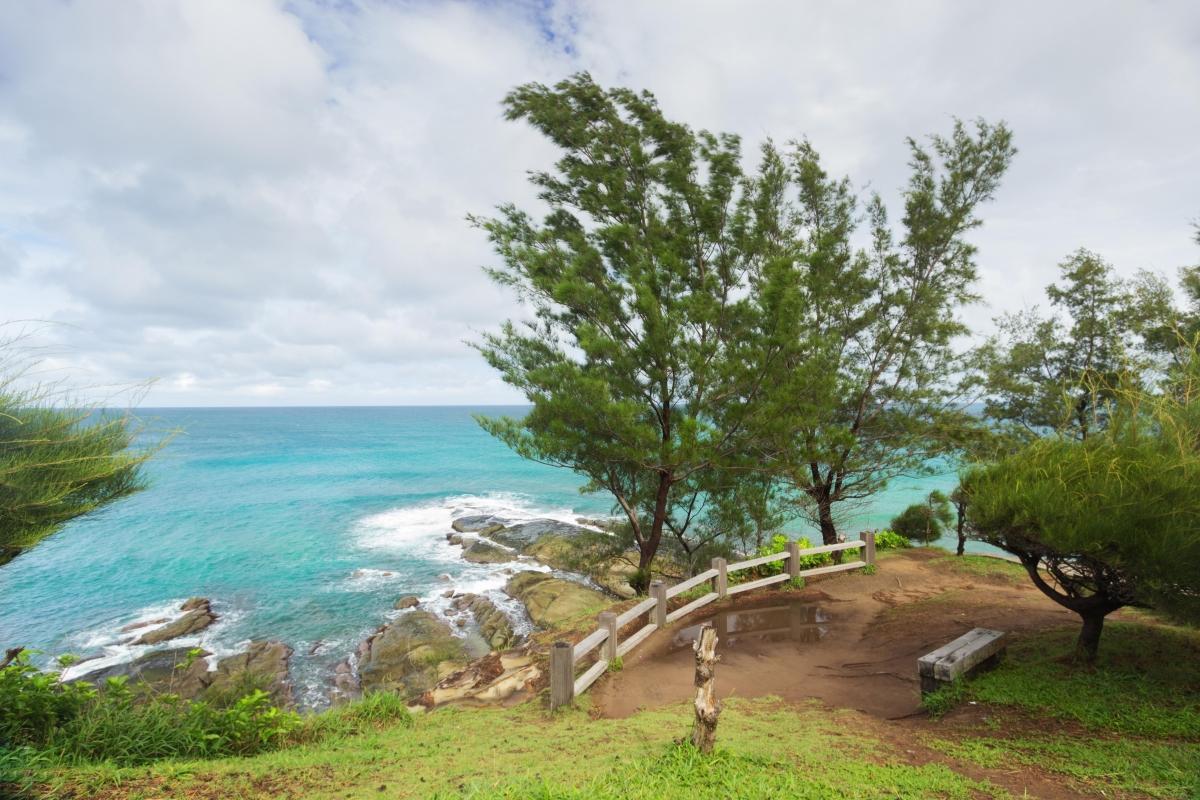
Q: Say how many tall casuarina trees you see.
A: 2